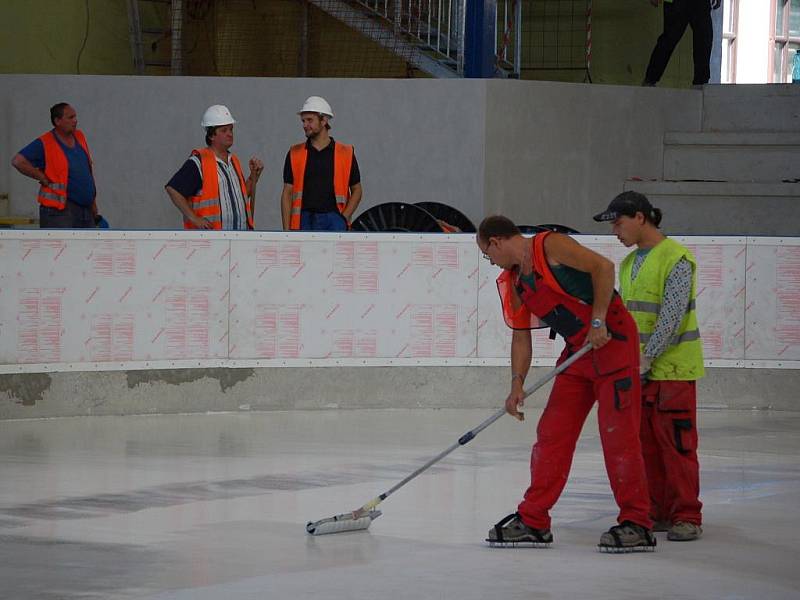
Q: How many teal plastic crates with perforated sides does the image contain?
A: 0